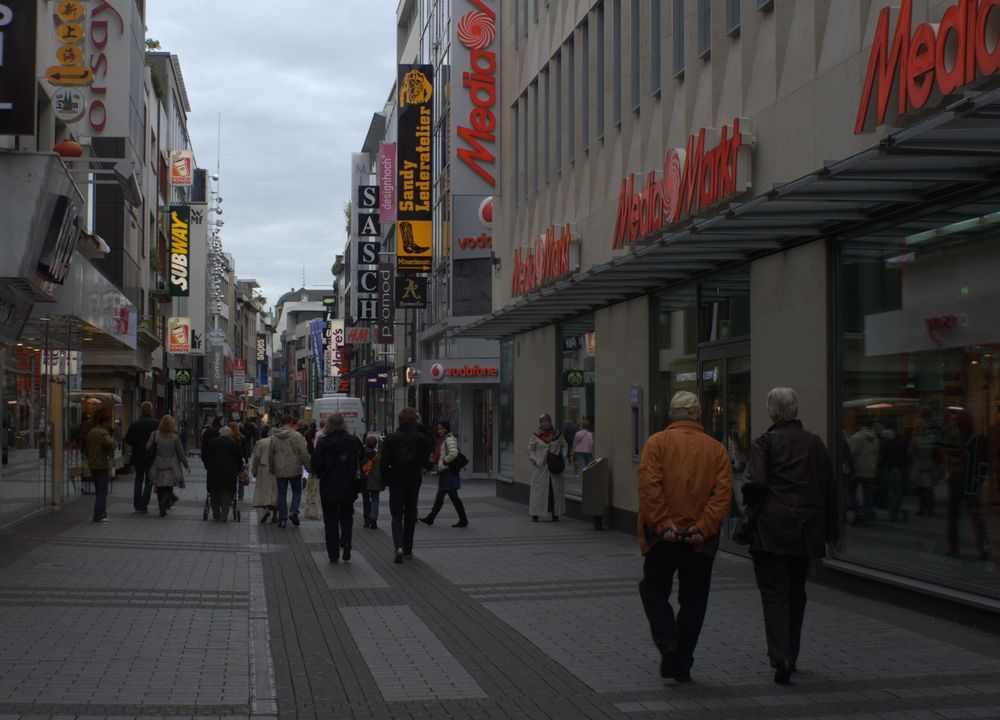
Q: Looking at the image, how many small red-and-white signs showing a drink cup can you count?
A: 2